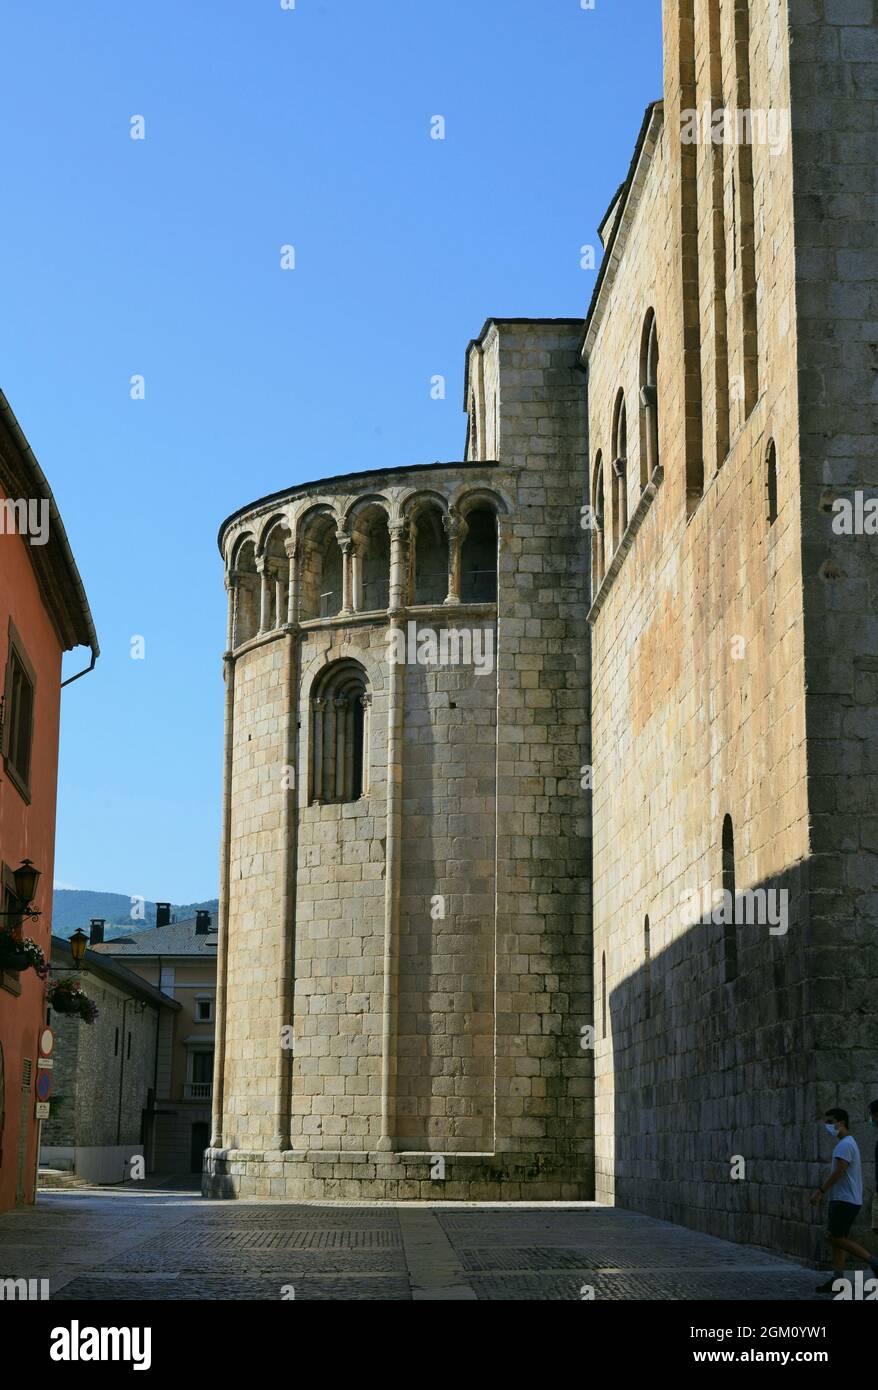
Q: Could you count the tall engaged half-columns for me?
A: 3